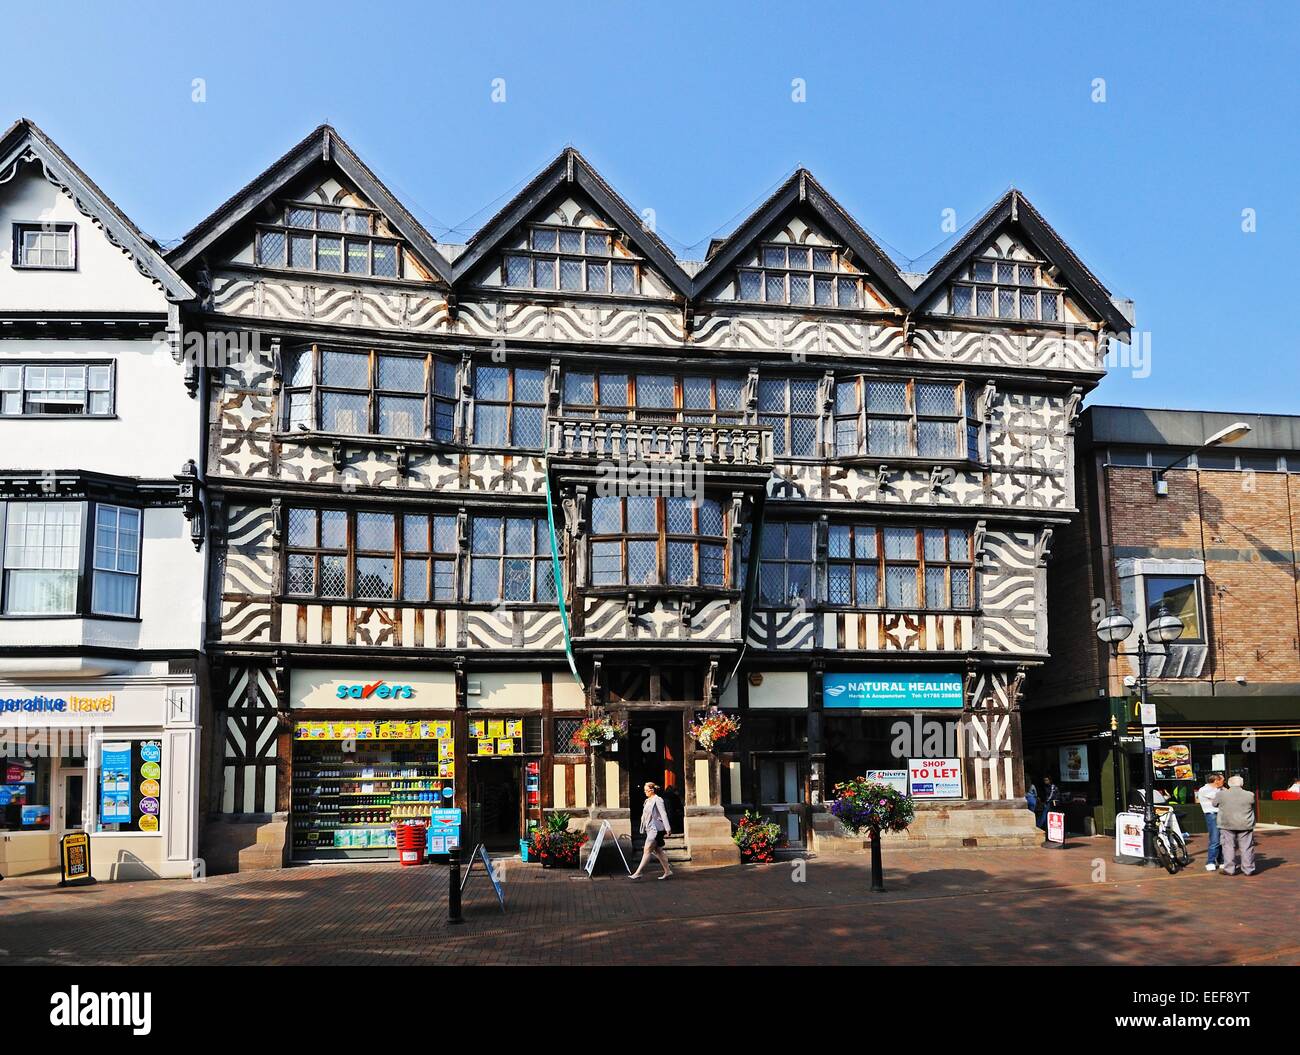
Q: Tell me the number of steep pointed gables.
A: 5